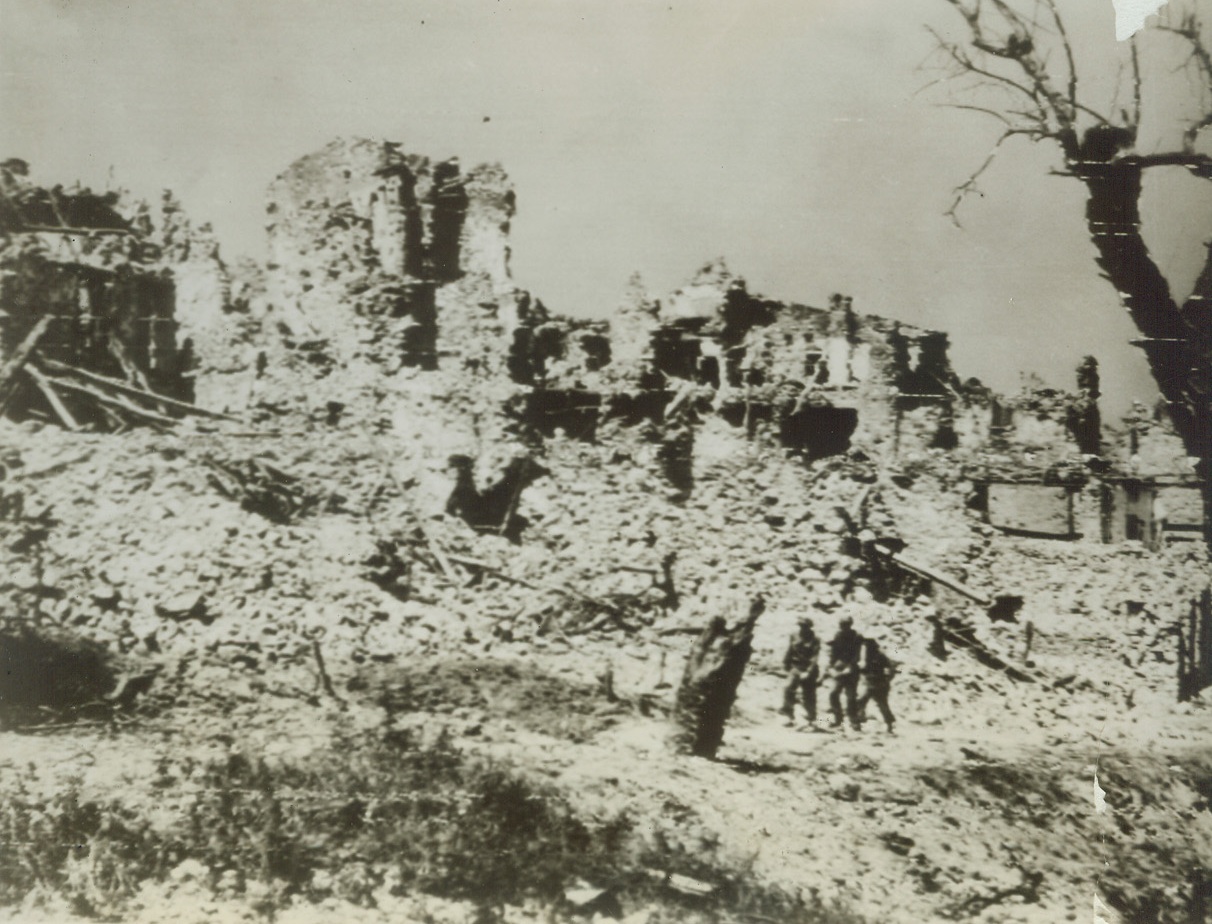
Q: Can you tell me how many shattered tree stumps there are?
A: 1